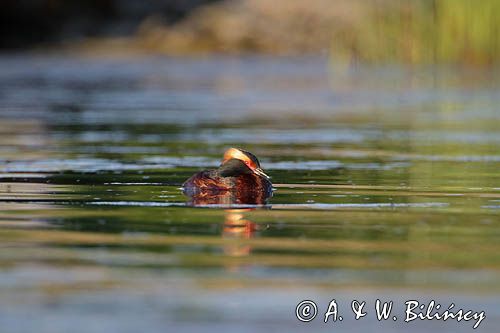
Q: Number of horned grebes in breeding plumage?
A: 1